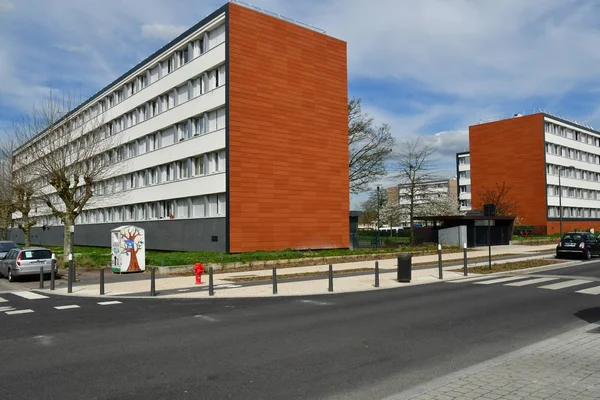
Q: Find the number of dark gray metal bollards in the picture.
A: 11